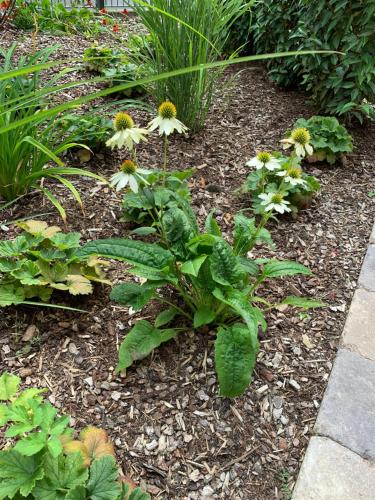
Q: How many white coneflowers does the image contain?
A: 7